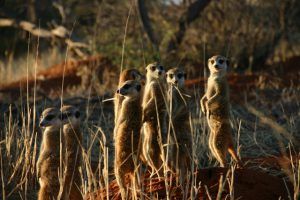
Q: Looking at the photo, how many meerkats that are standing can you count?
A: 7